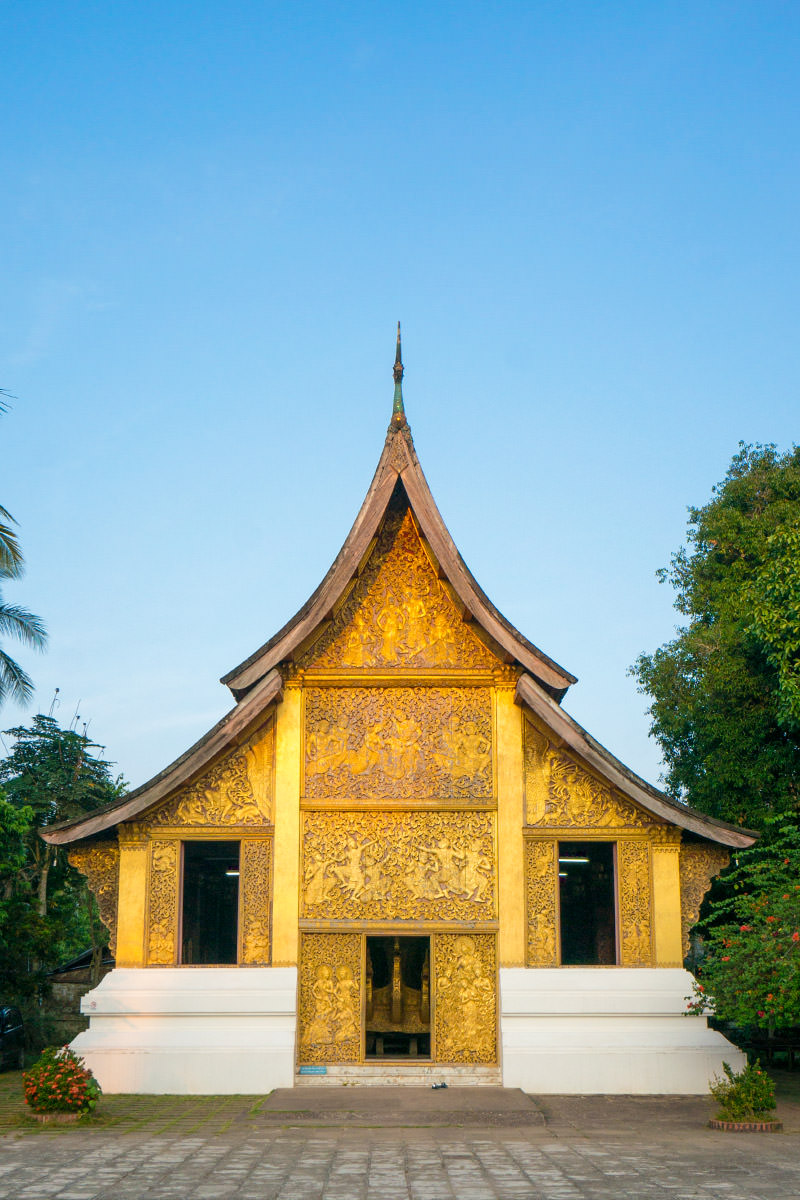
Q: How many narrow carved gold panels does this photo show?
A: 4